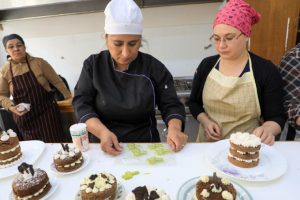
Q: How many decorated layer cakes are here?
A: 7